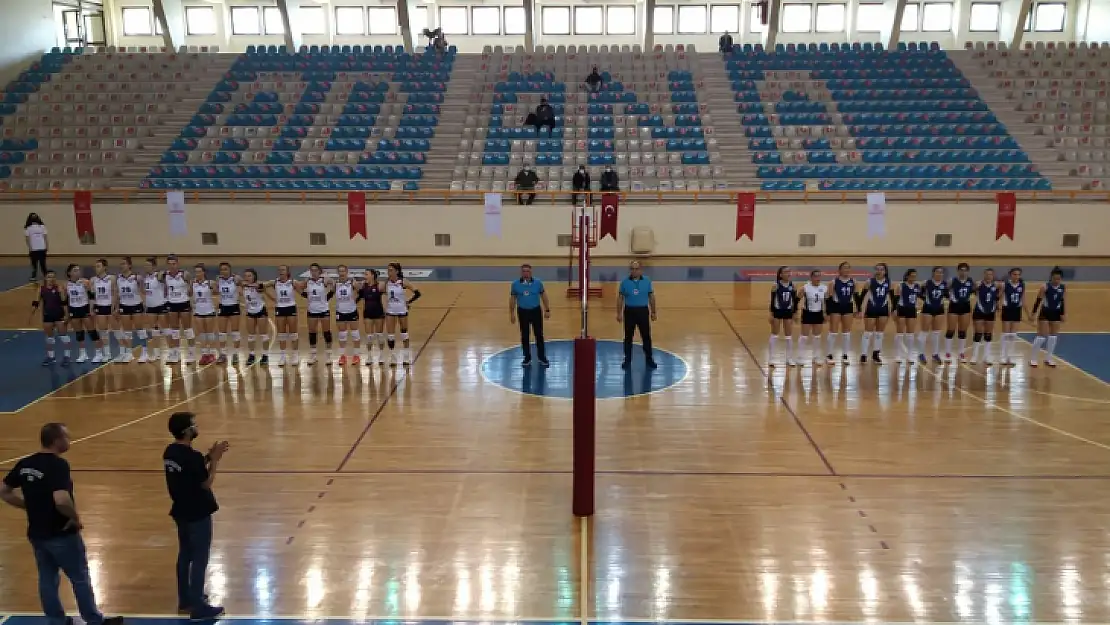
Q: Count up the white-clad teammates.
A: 12